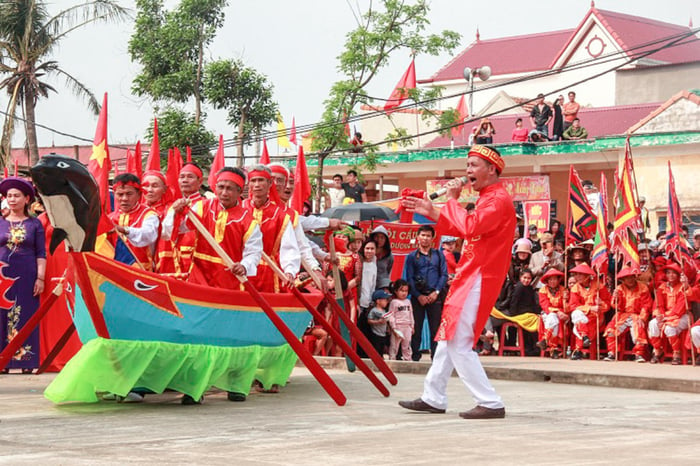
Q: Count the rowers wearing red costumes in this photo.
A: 7